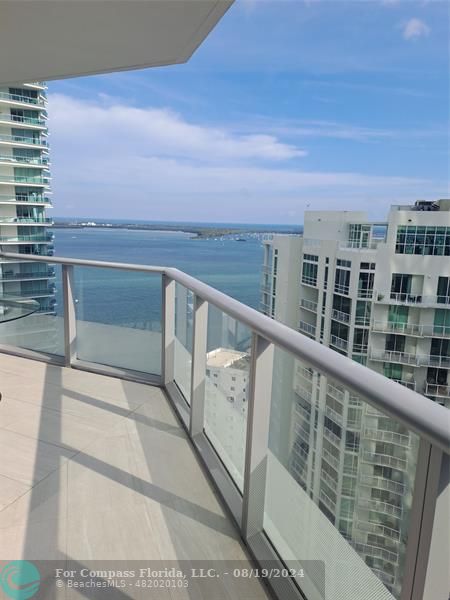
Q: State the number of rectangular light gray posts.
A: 5